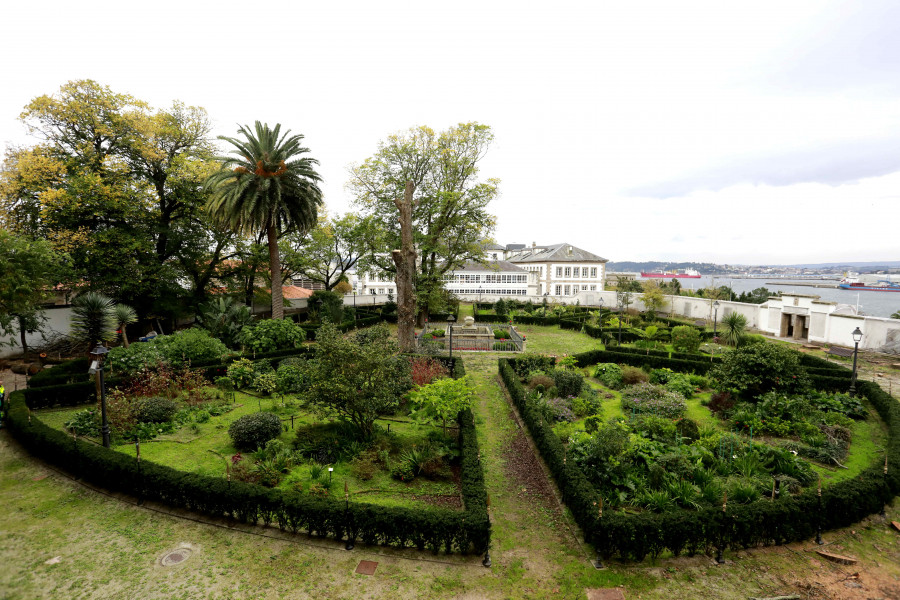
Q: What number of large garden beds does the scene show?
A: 2